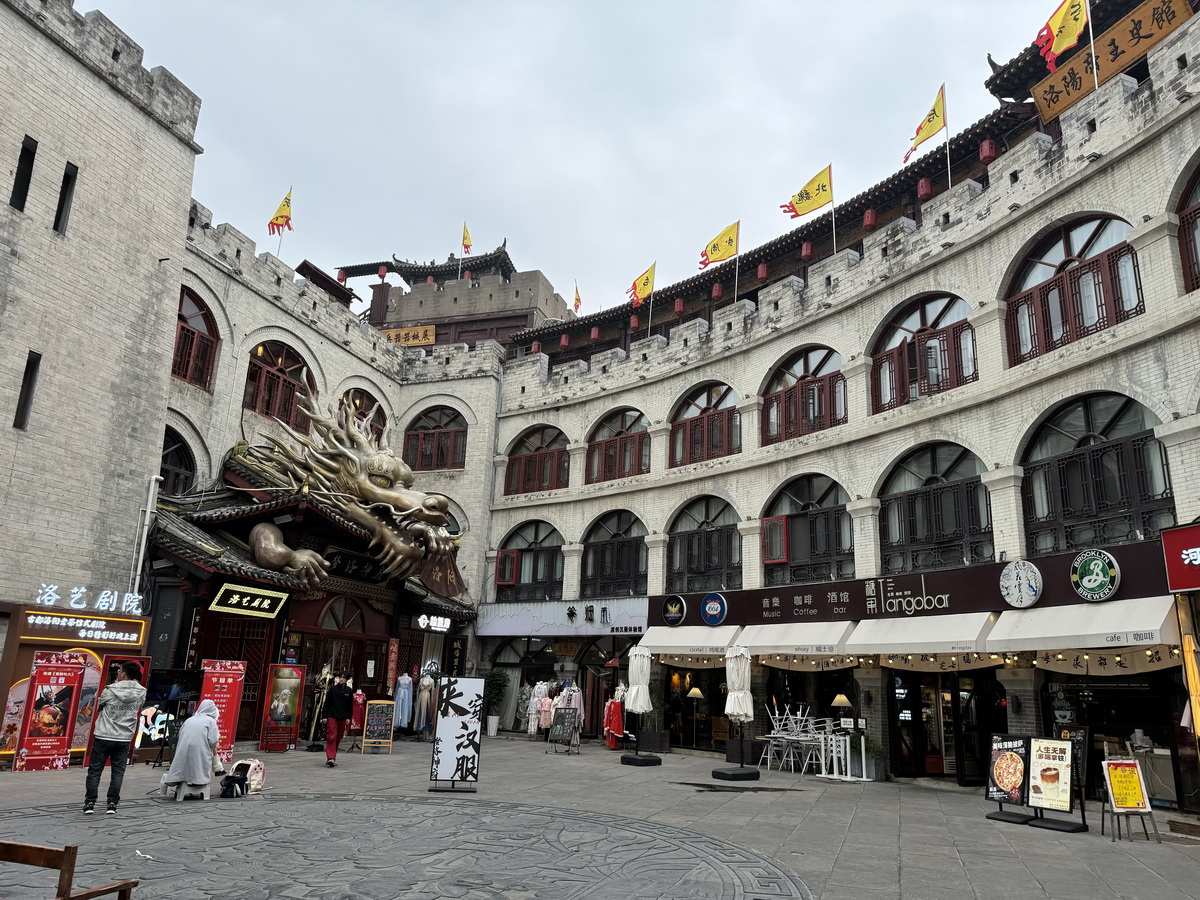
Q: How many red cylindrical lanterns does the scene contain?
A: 15